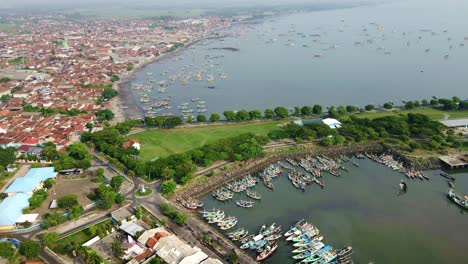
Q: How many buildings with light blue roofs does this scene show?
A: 2